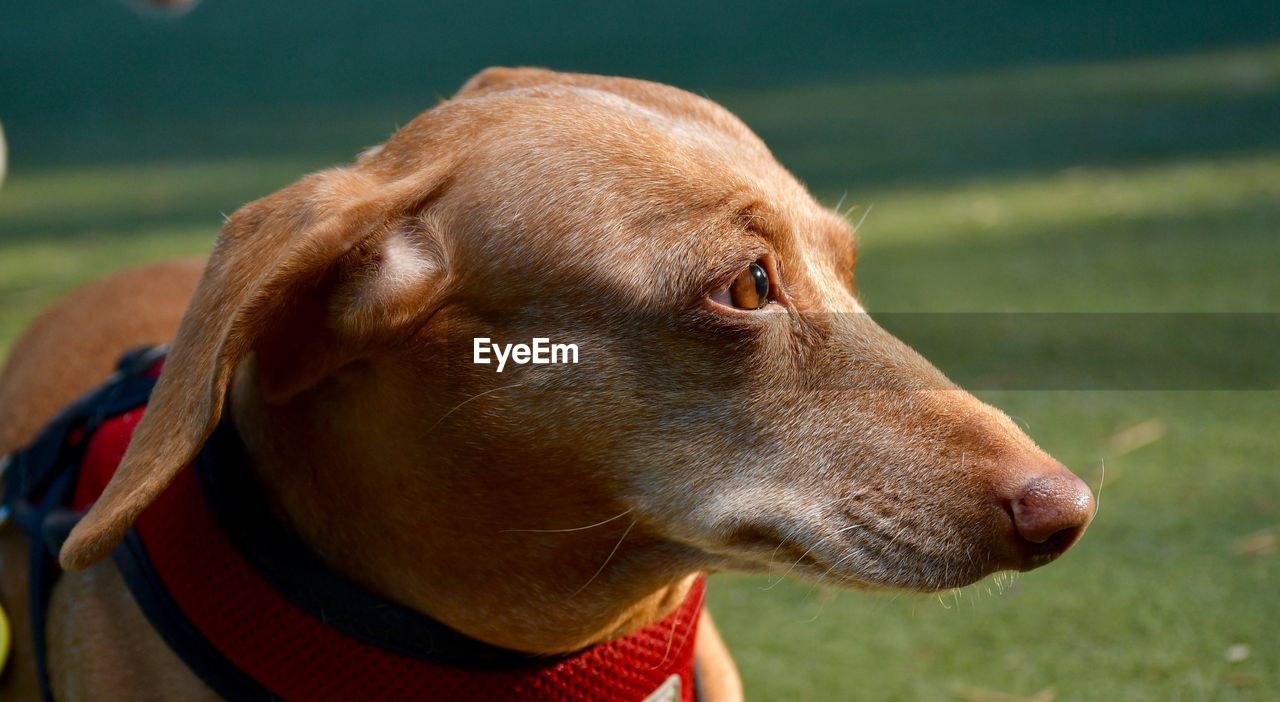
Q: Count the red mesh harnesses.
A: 1